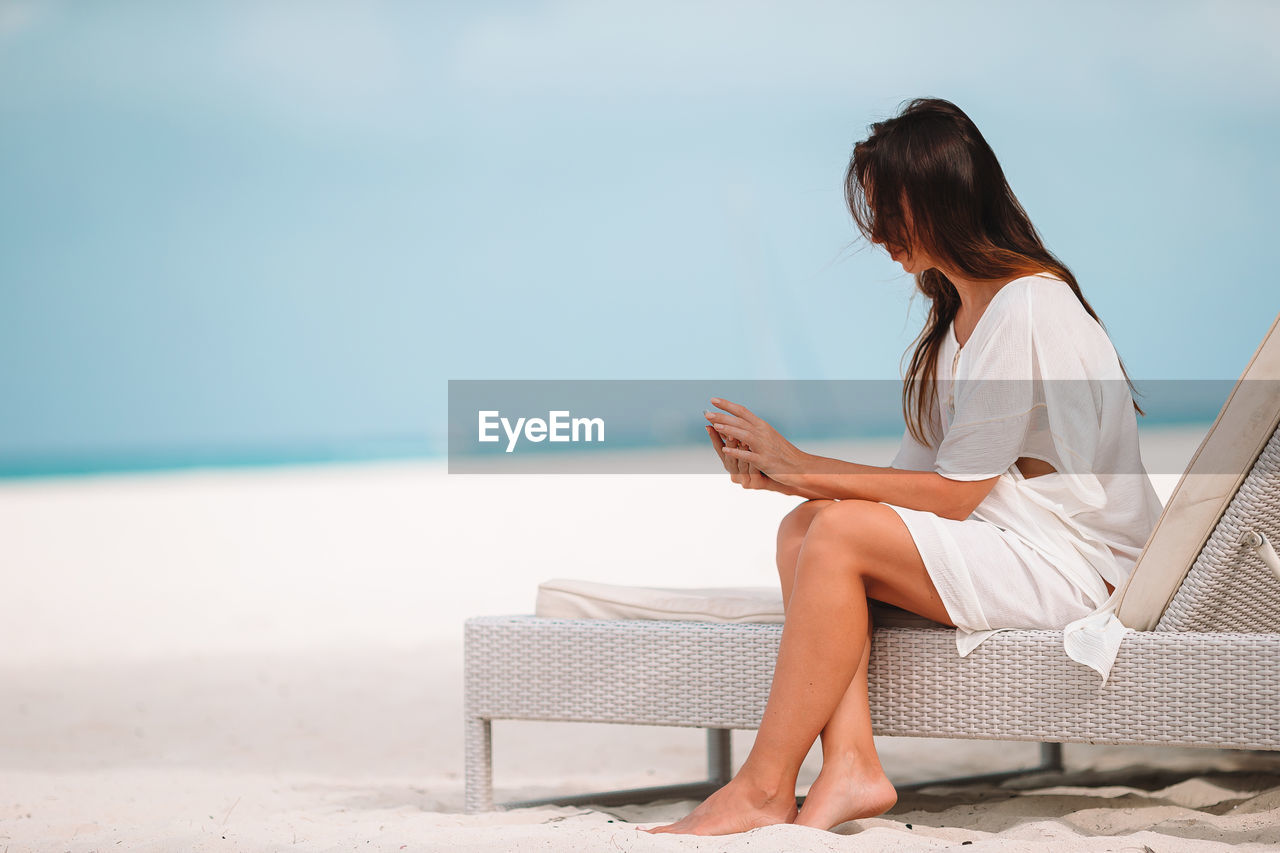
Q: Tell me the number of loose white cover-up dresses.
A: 1